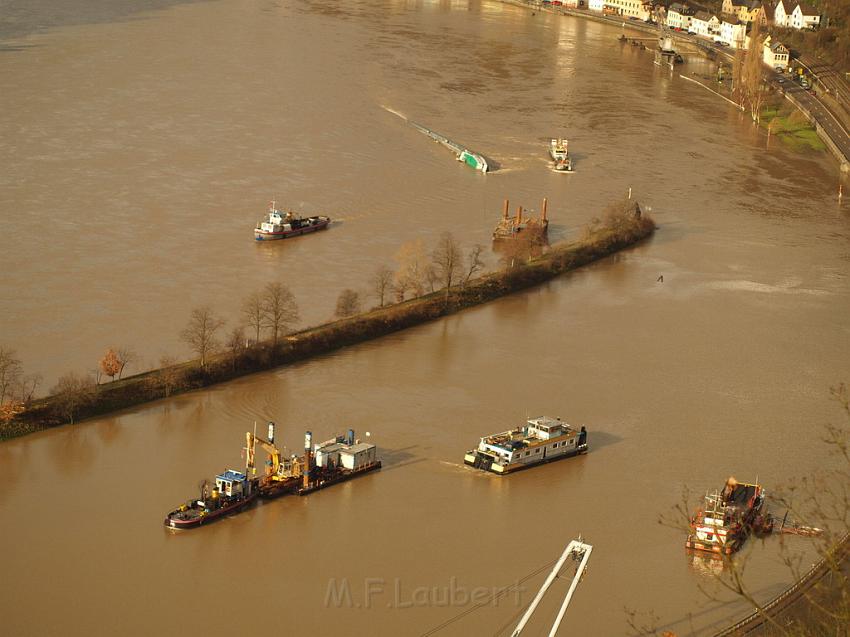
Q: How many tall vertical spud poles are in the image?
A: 6